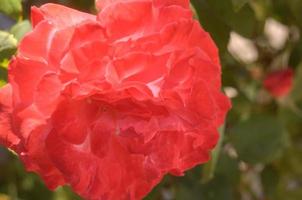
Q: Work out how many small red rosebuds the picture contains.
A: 1